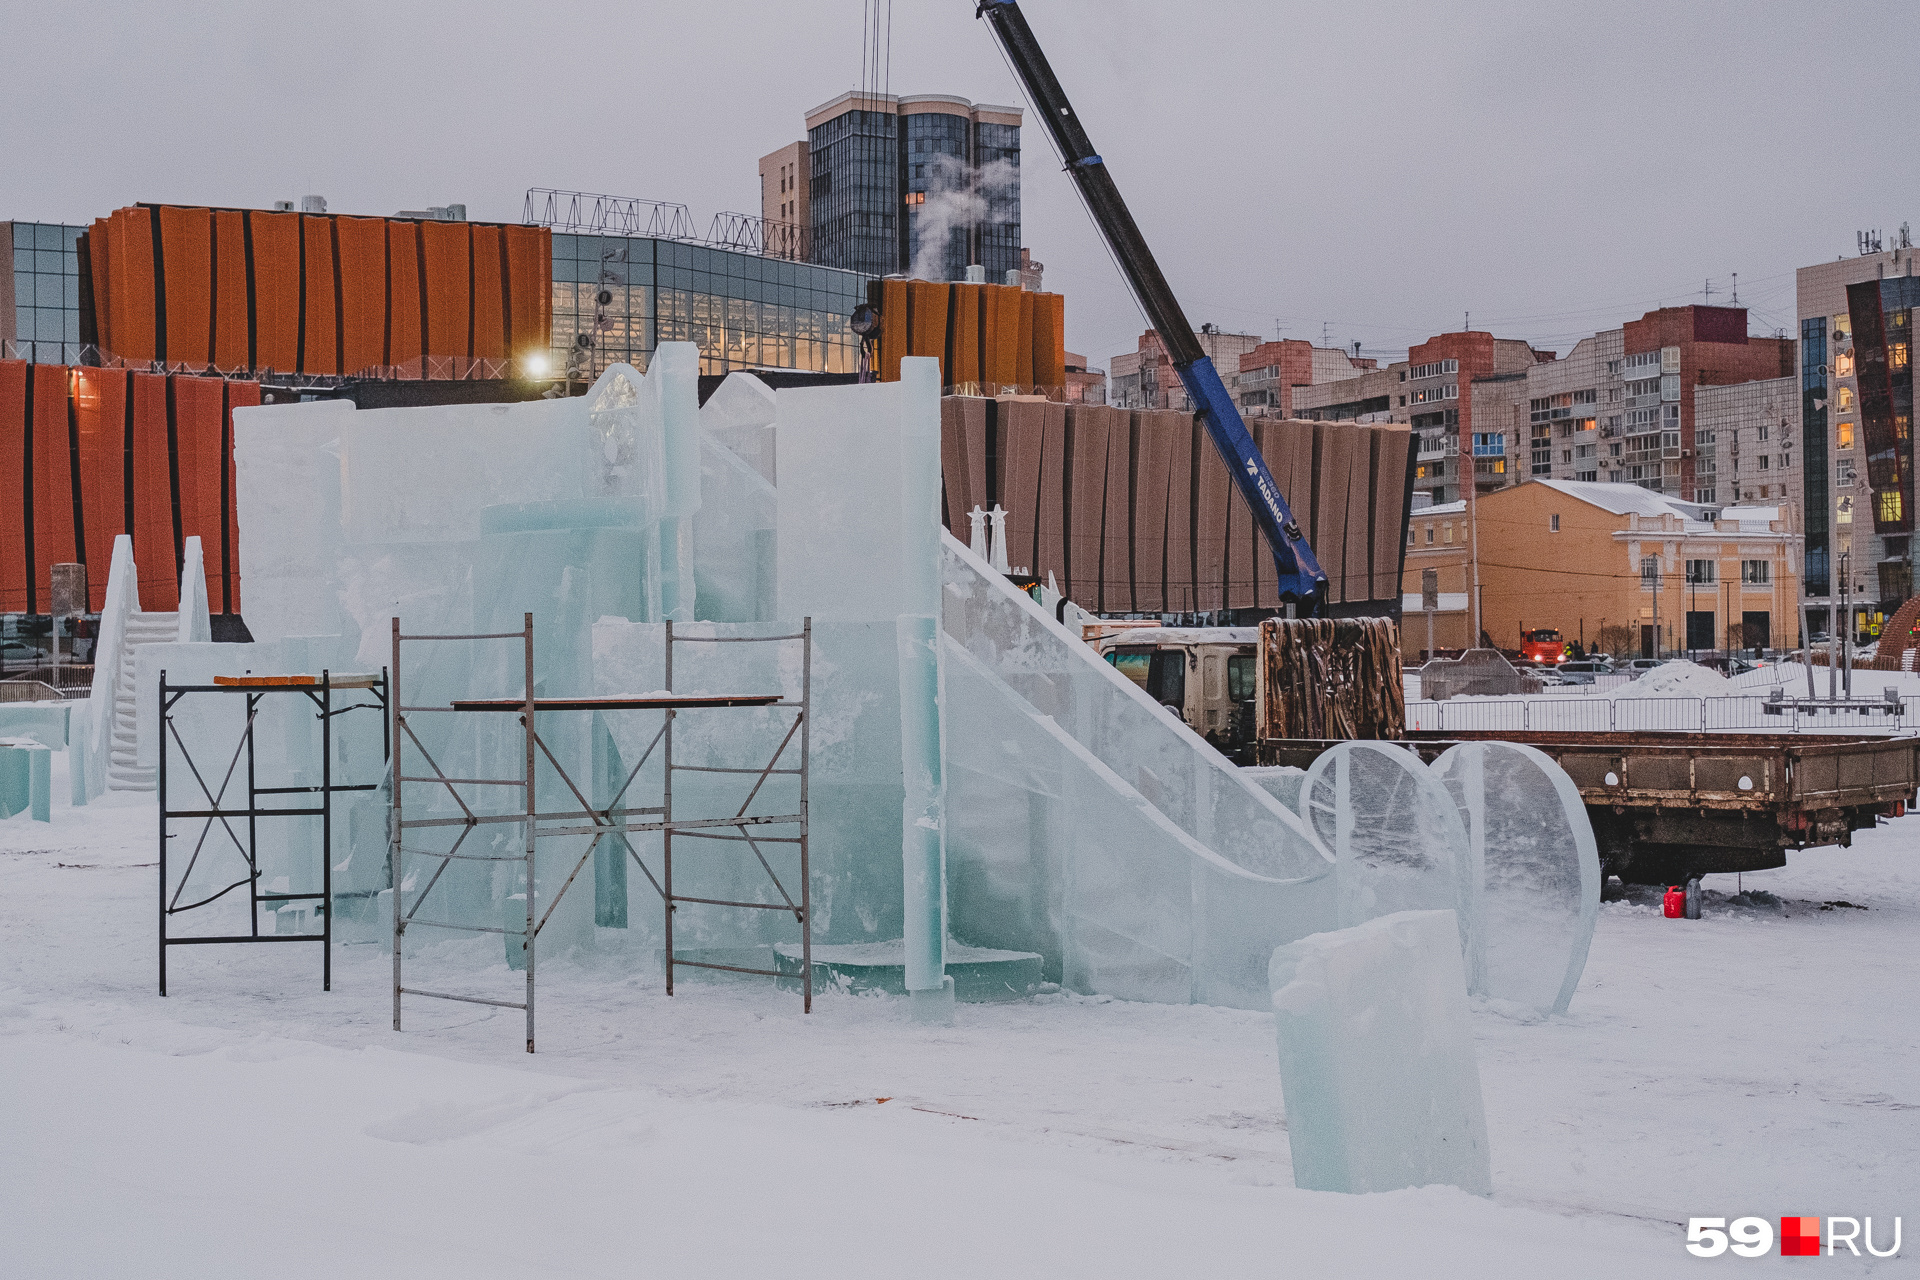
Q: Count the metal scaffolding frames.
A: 2